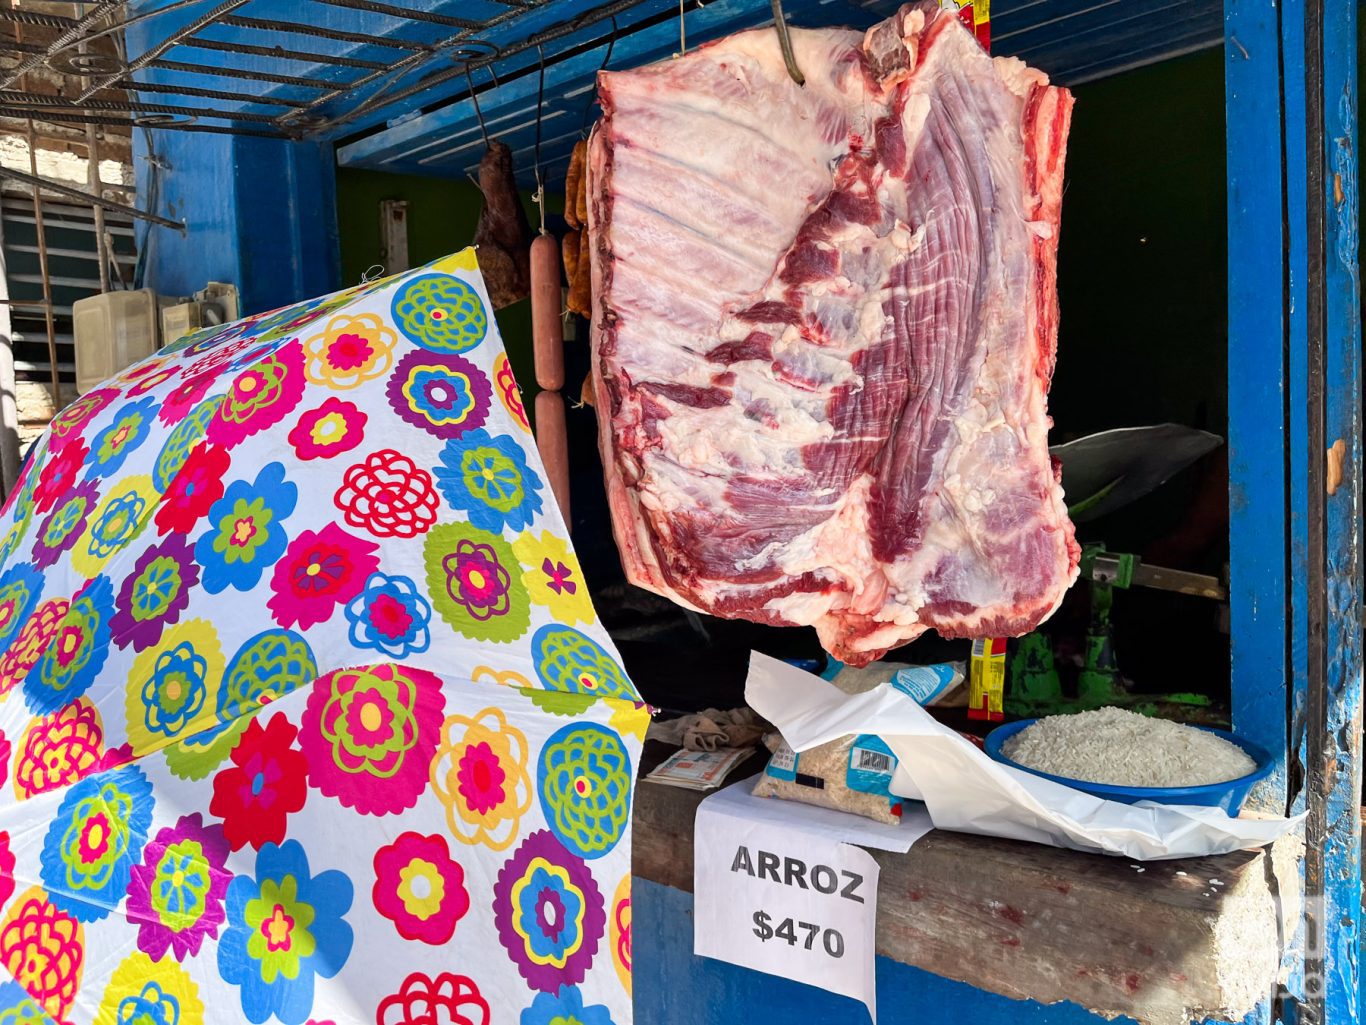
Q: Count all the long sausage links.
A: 2